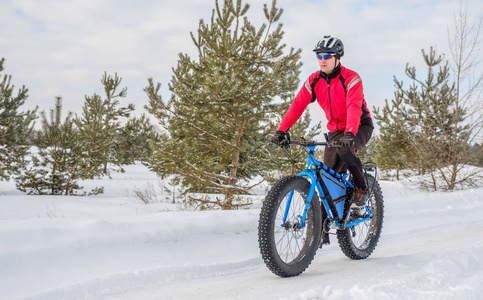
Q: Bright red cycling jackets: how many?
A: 1